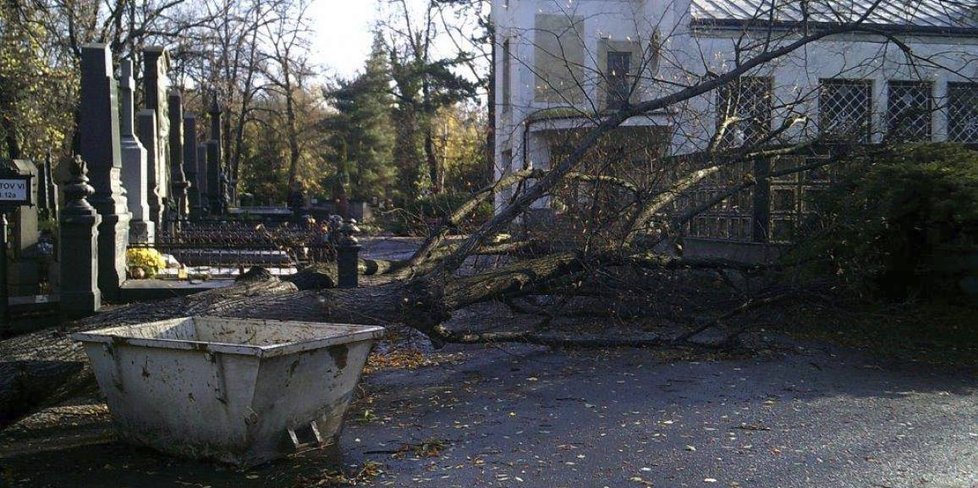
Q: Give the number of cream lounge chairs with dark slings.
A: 0